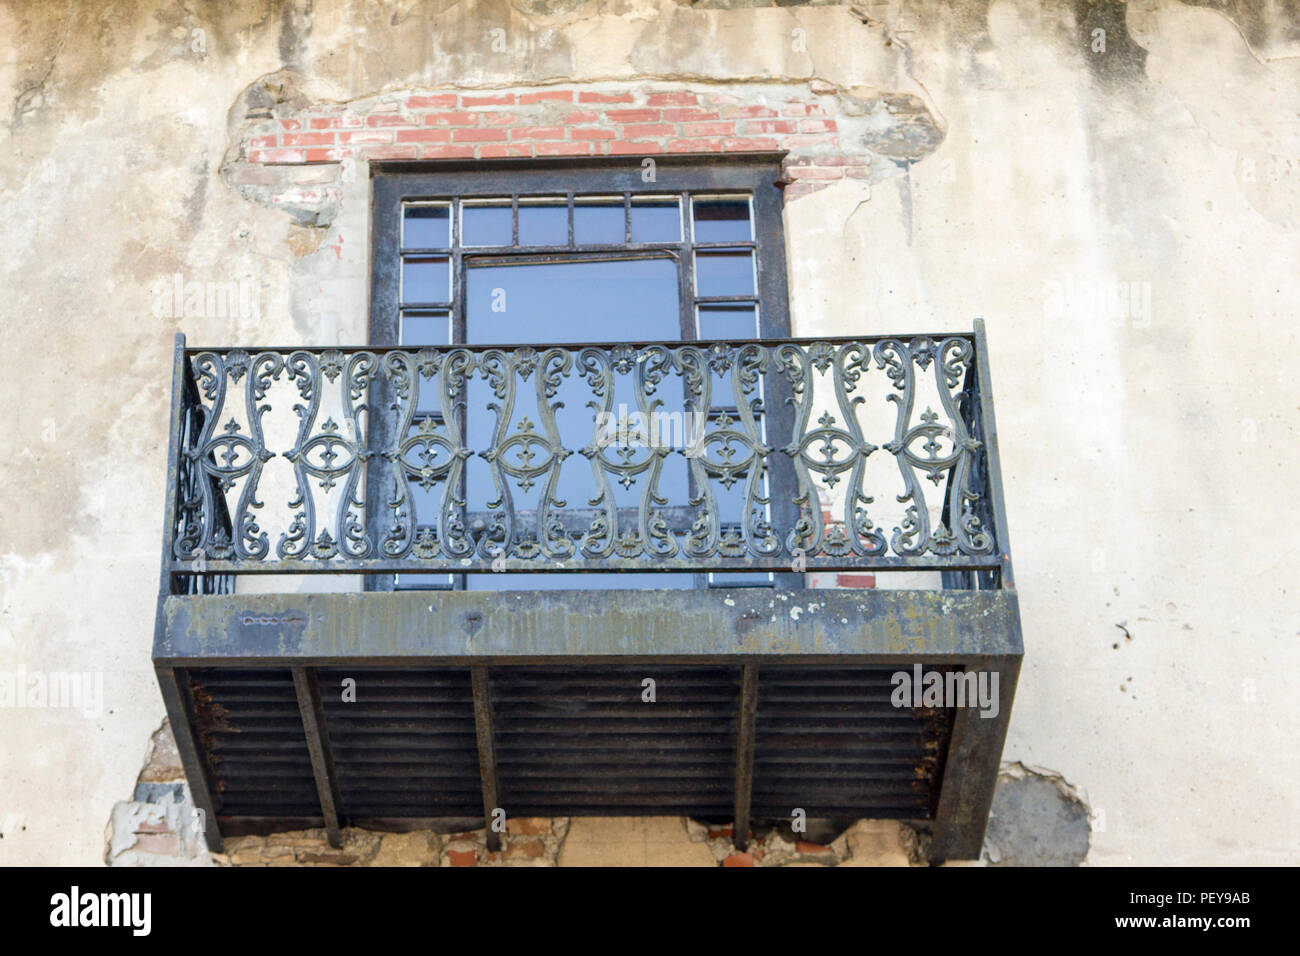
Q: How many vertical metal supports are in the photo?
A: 5